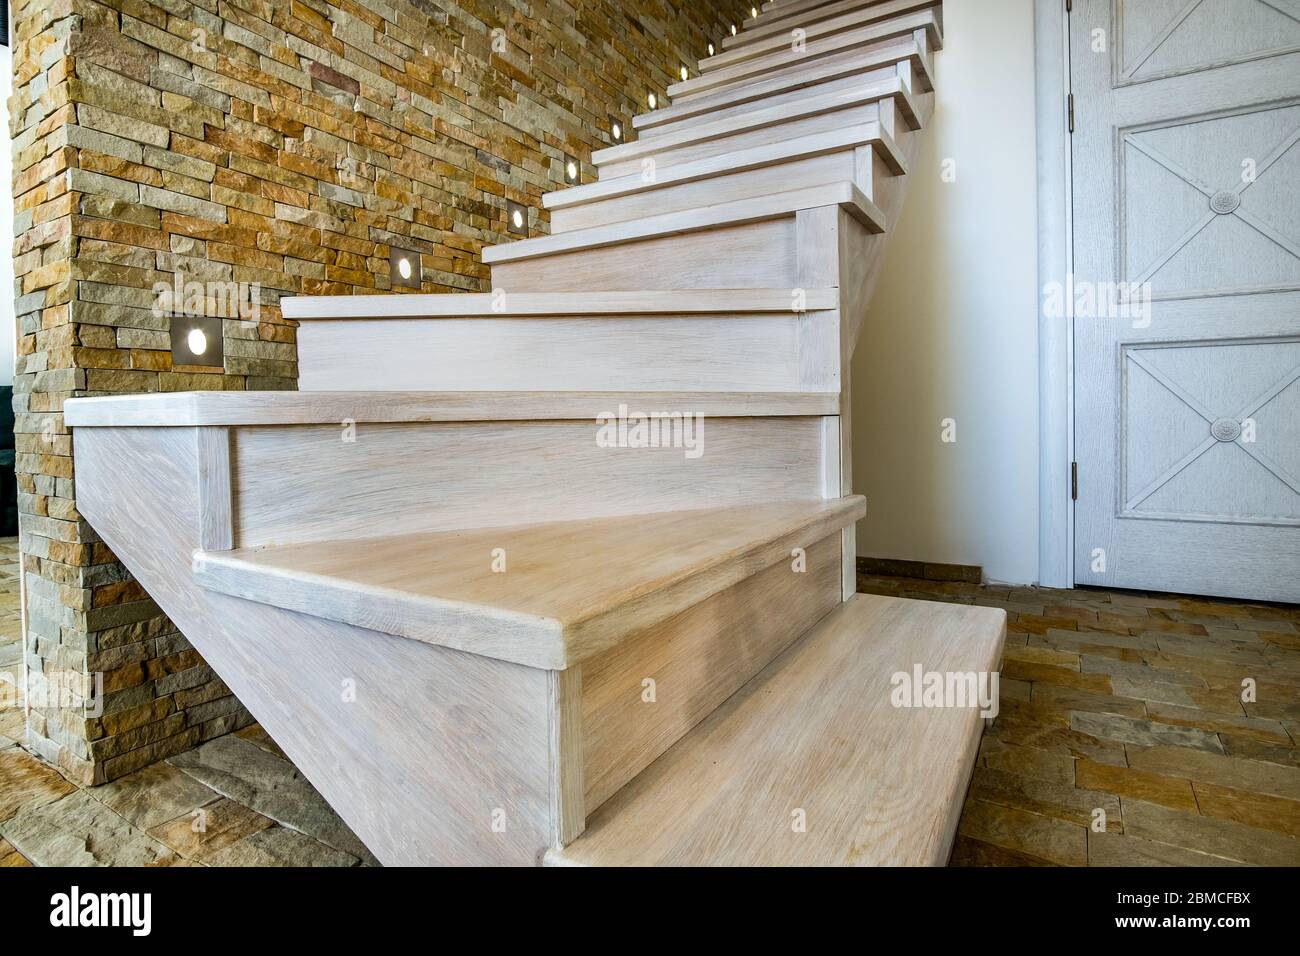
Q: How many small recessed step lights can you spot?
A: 10